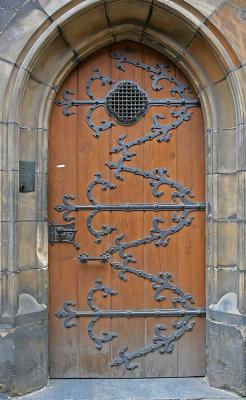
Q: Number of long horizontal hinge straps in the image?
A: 3